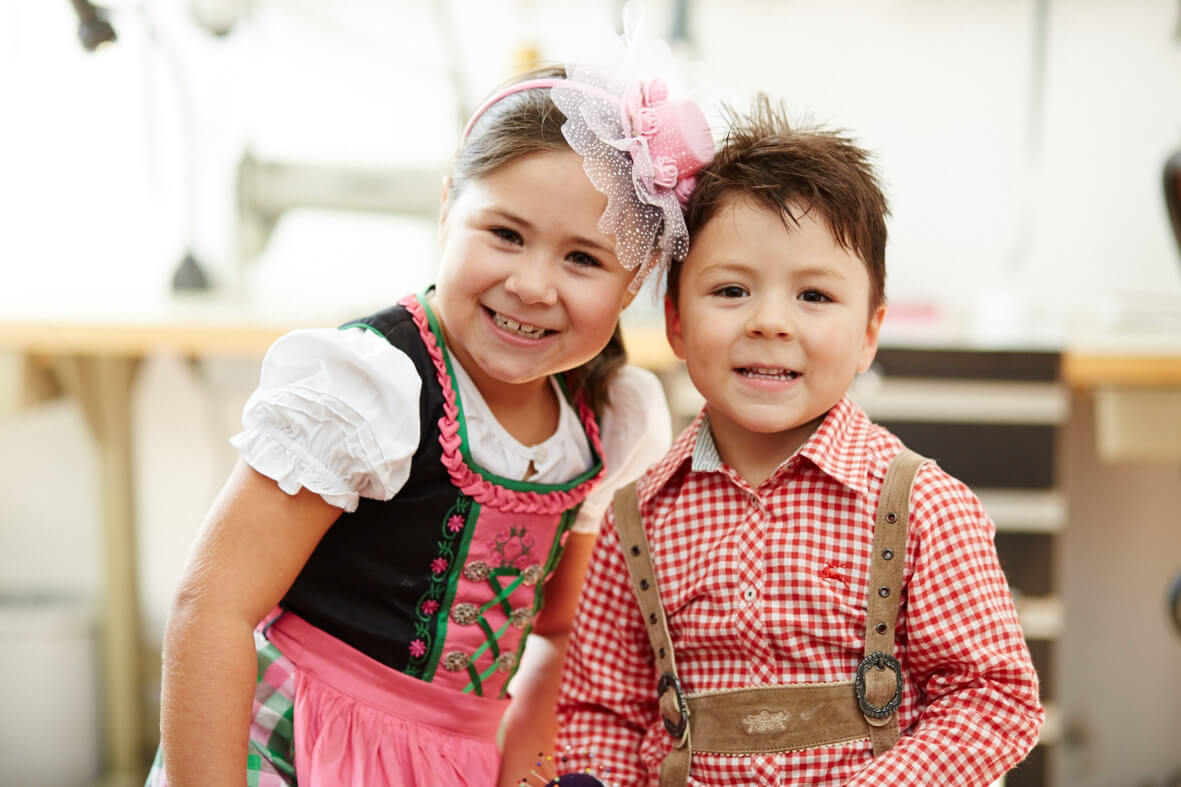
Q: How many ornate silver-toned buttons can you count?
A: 6